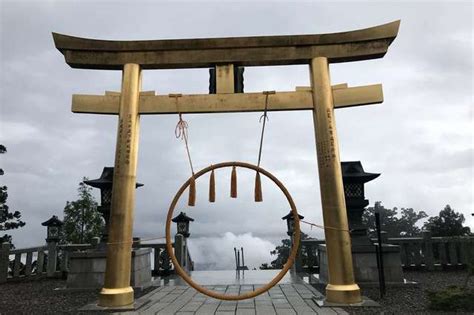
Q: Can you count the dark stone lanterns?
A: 5